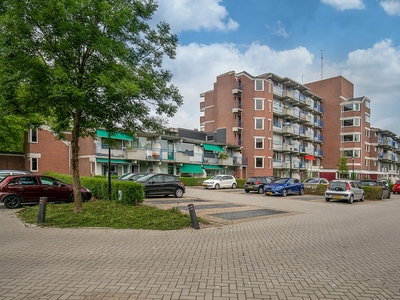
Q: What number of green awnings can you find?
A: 5